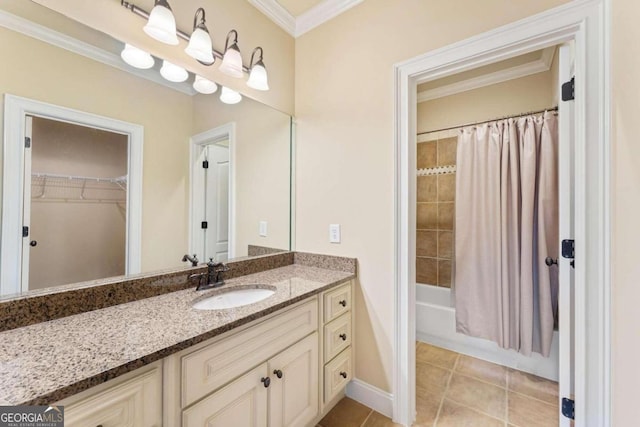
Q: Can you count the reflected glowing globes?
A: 4